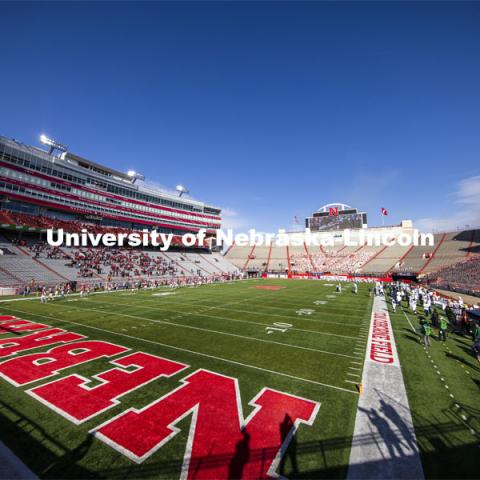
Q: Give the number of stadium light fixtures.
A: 3